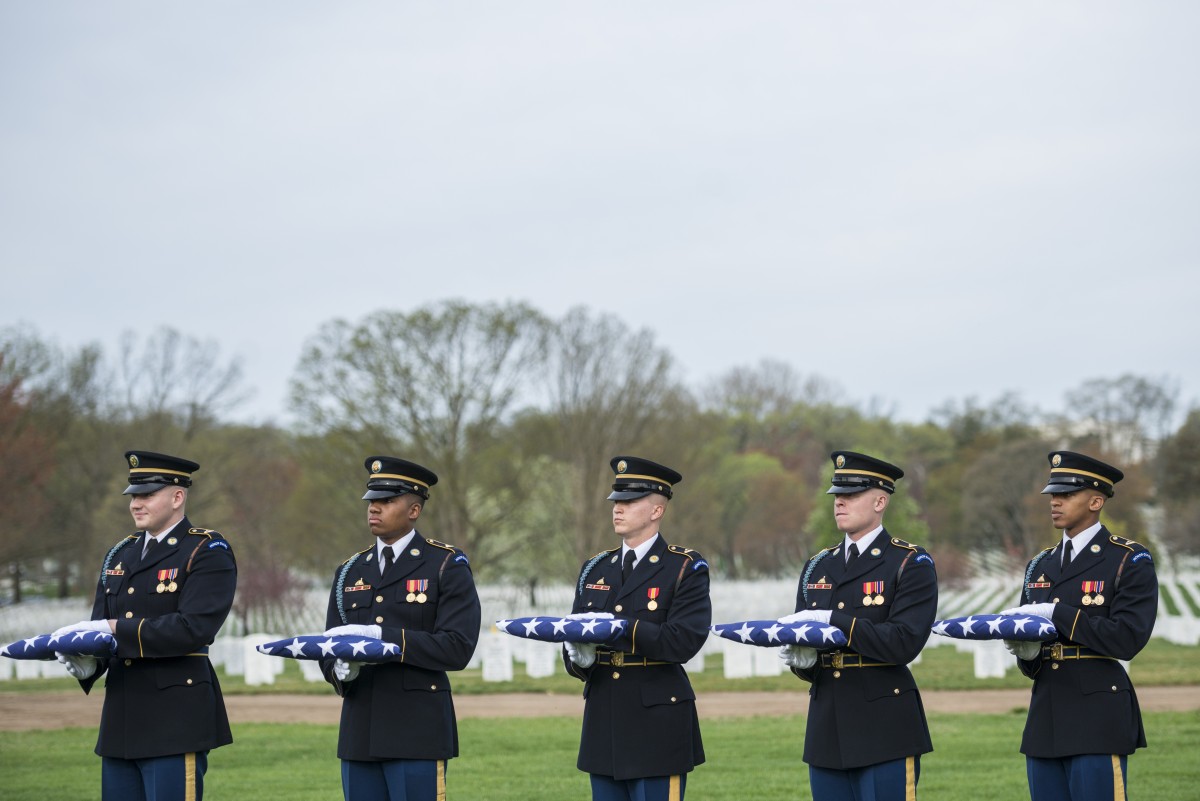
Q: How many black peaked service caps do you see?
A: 5